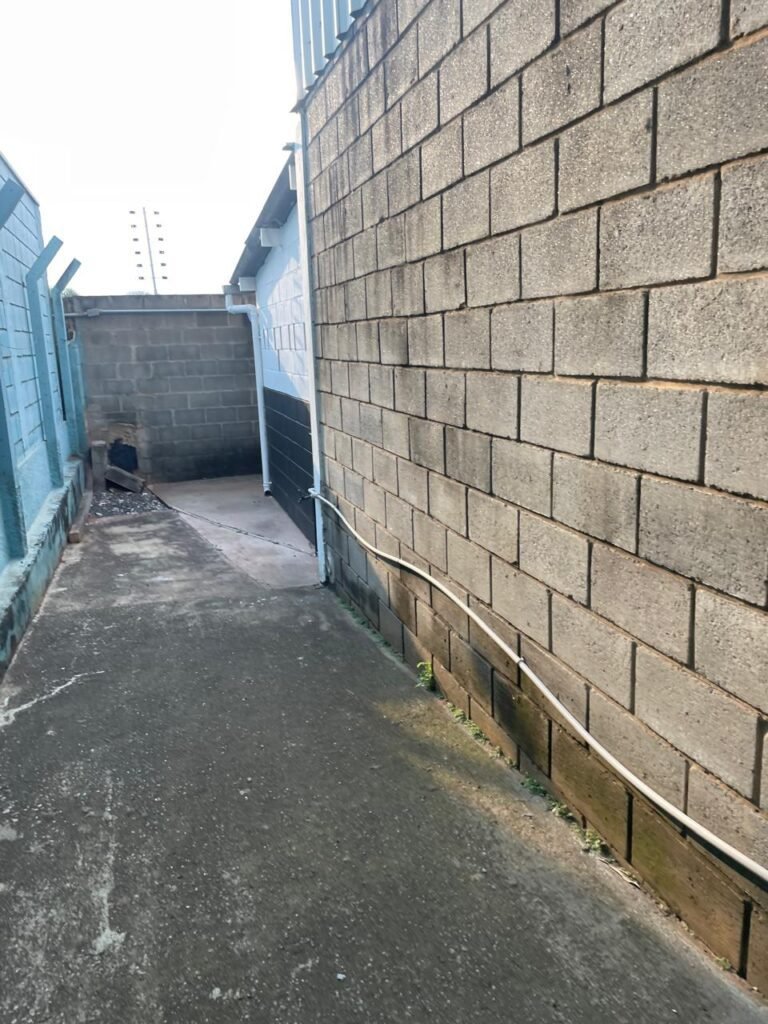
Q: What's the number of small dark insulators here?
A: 12